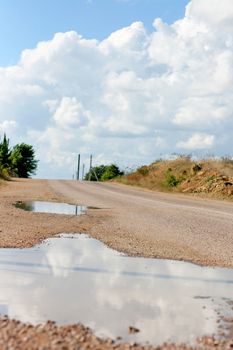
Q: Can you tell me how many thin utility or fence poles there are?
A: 3